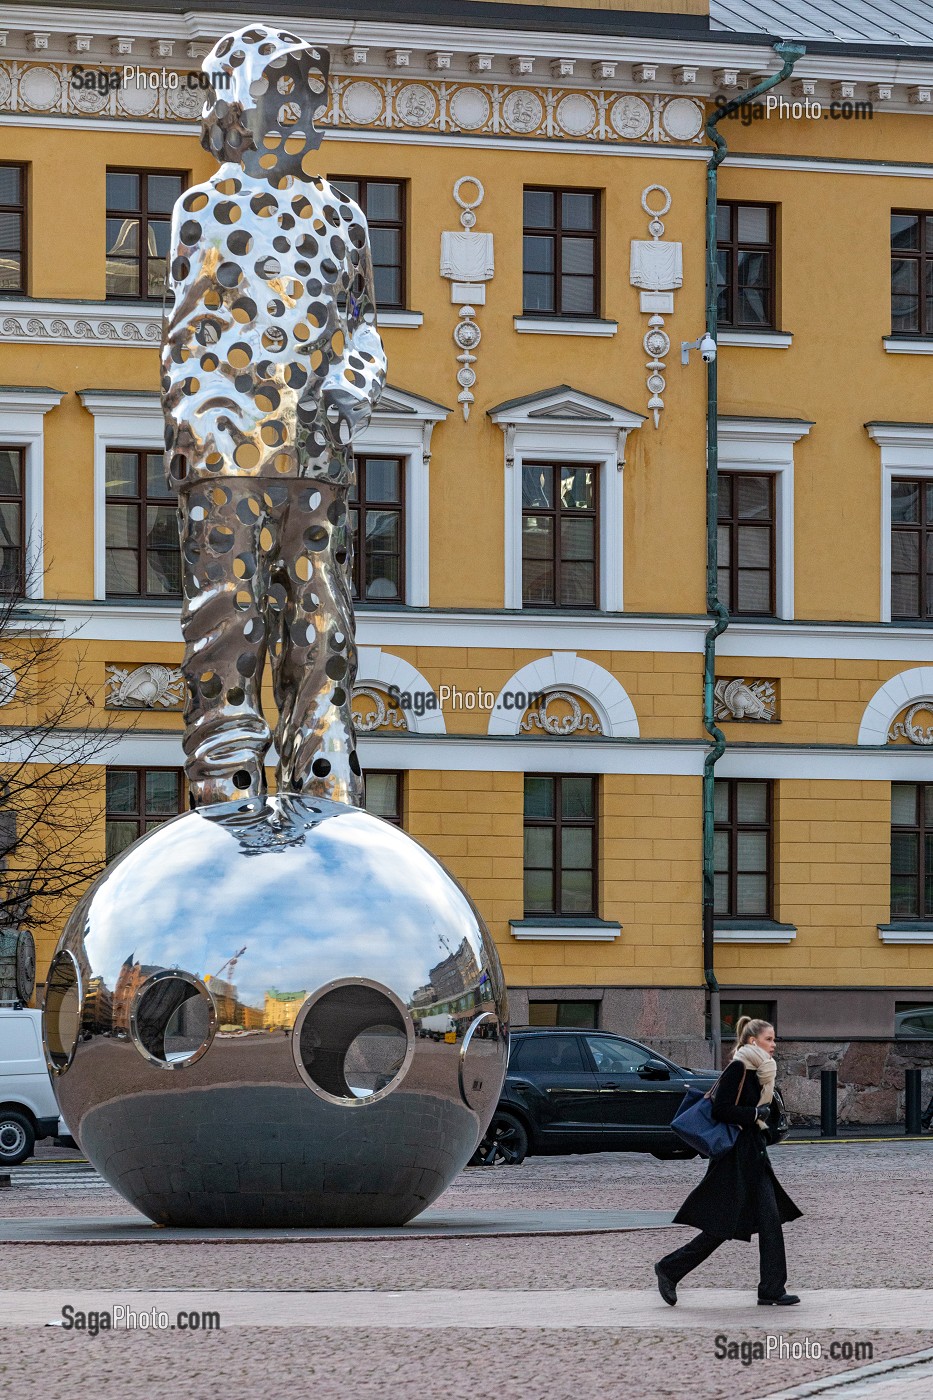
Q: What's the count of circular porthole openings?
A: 4